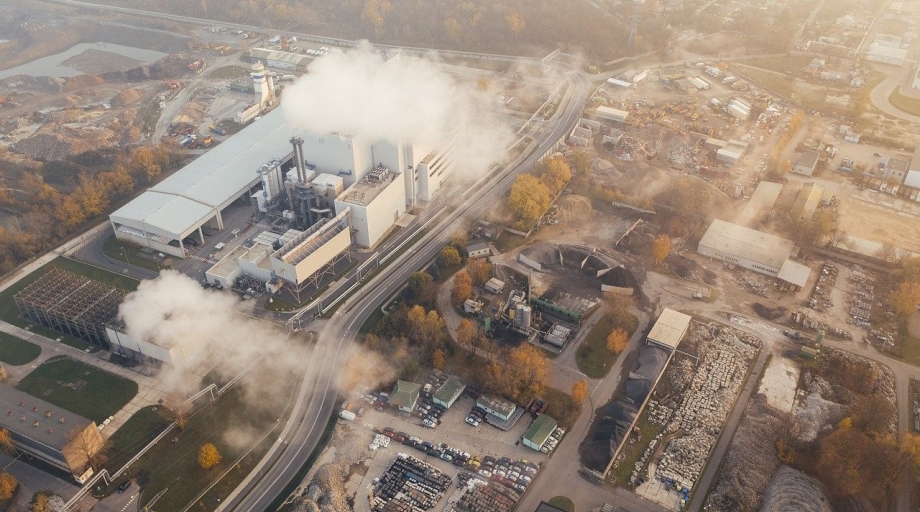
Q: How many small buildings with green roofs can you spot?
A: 4